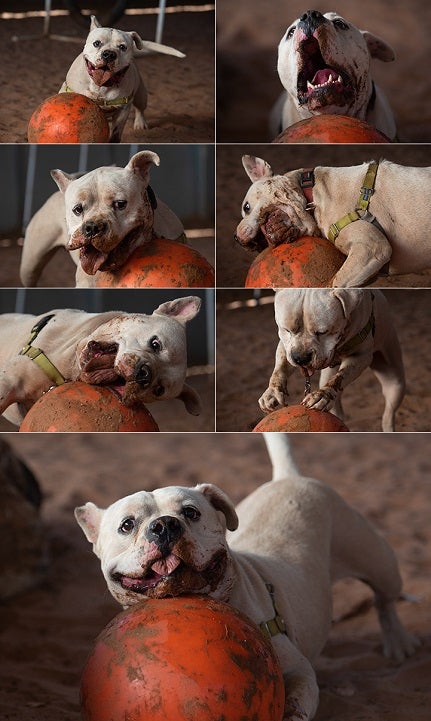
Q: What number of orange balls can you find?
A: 7